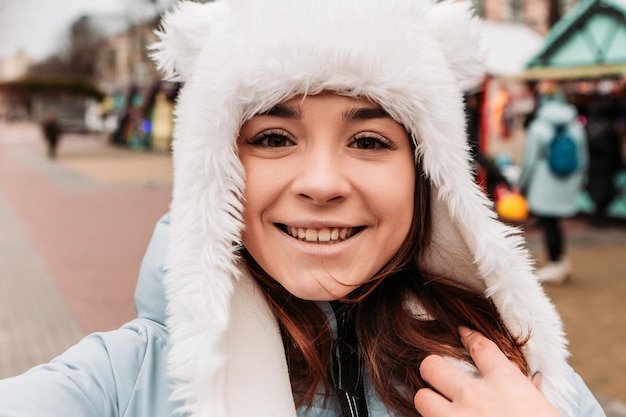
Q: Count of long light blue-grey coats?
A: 1